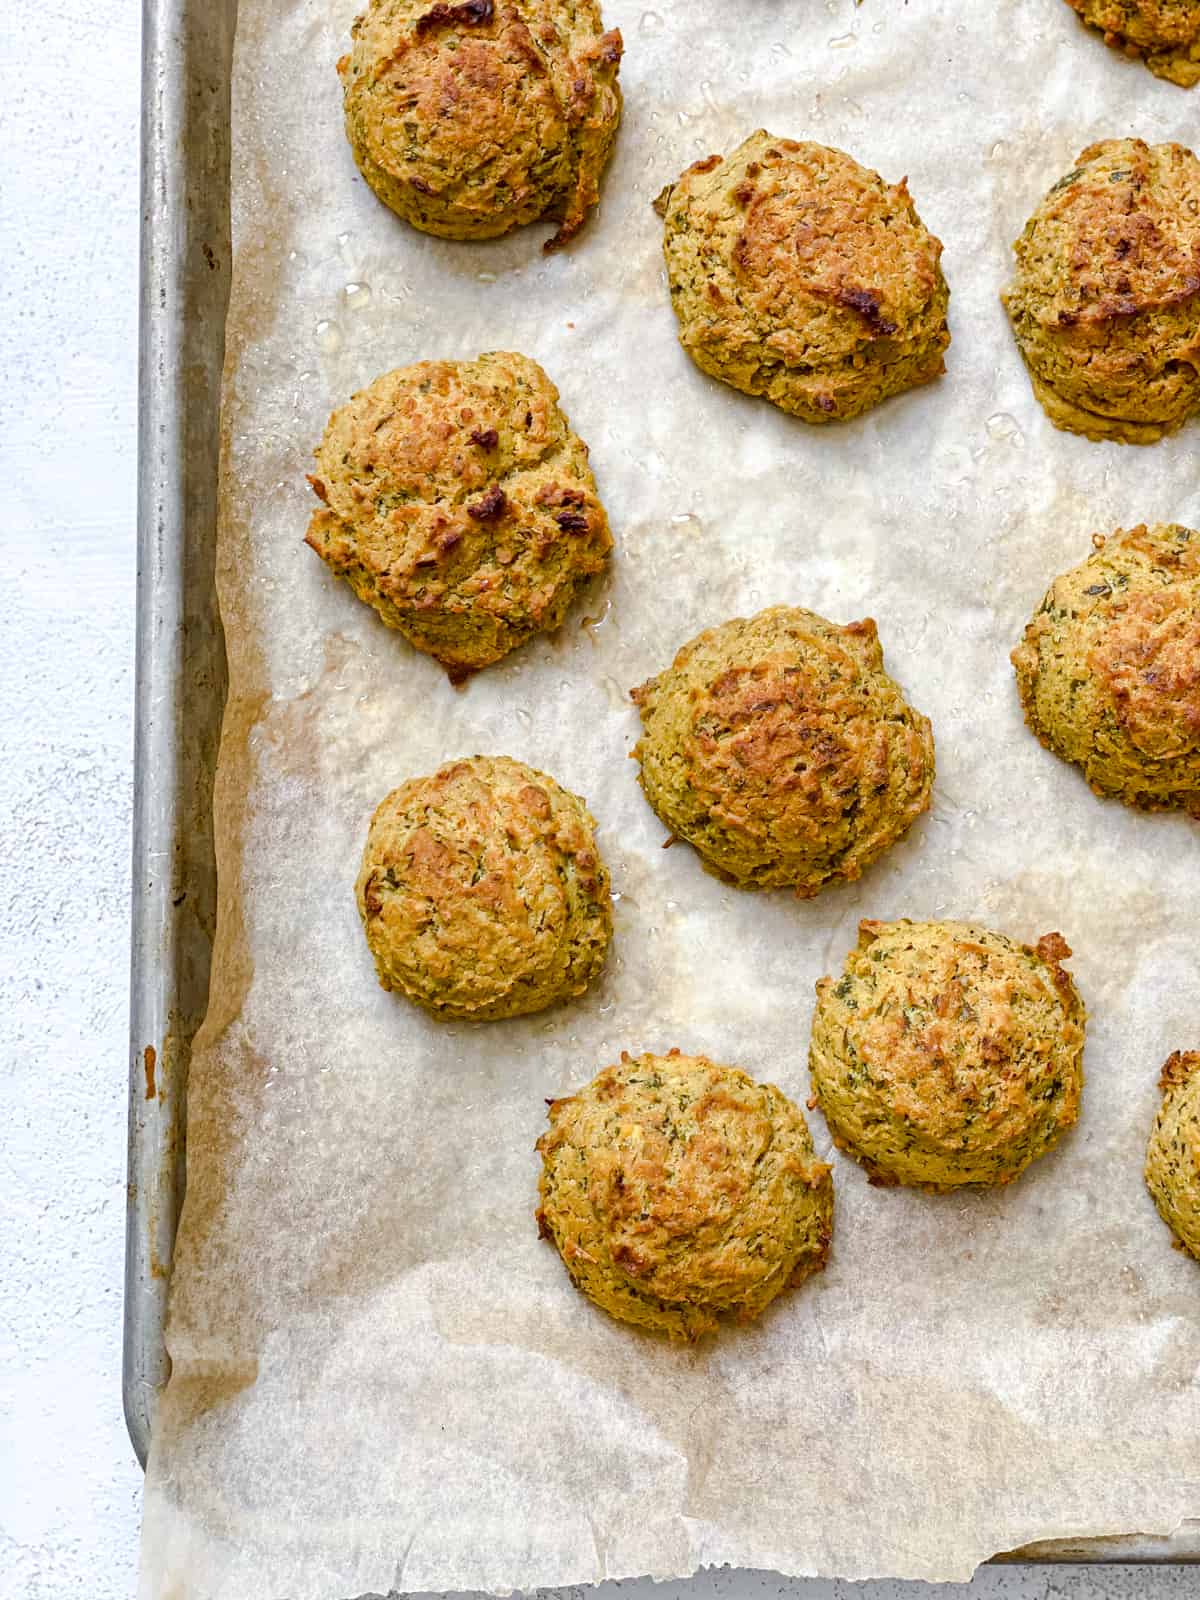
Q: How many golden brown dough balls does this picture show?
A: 11